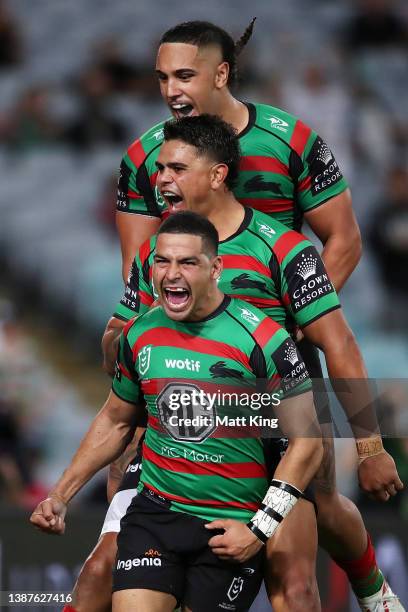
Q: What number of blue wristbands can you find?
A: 0